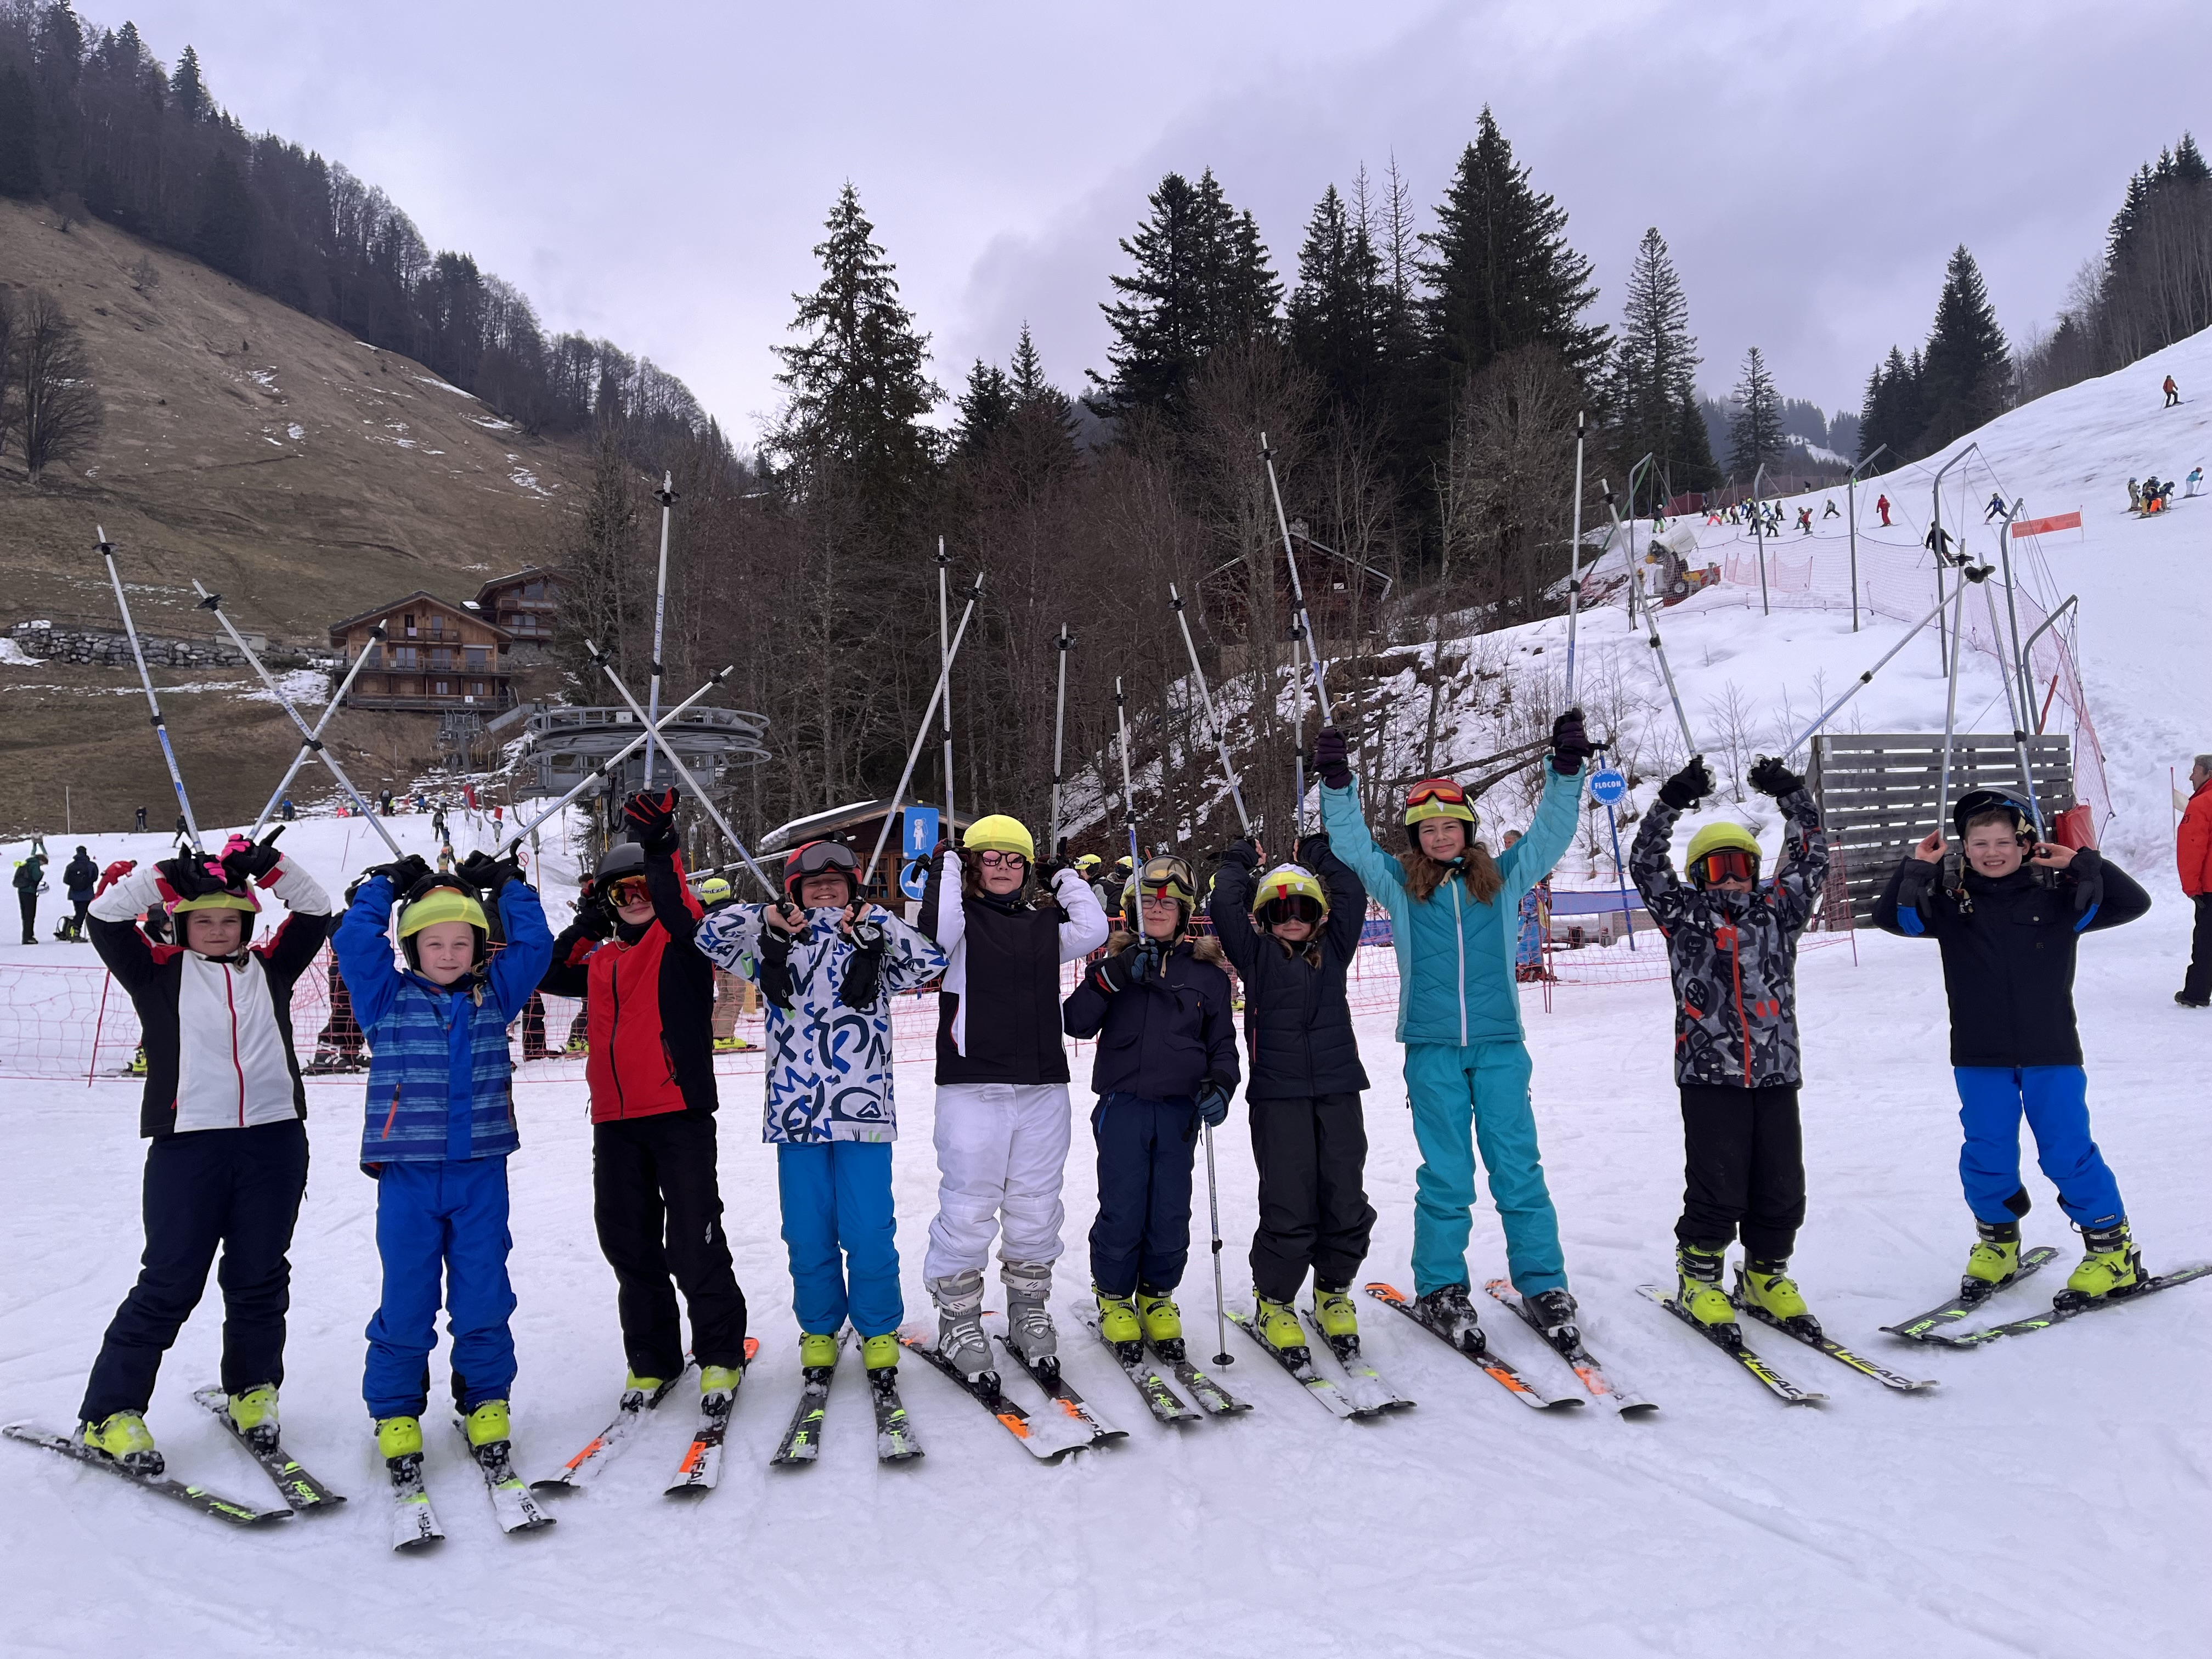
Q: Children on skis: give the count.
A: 10